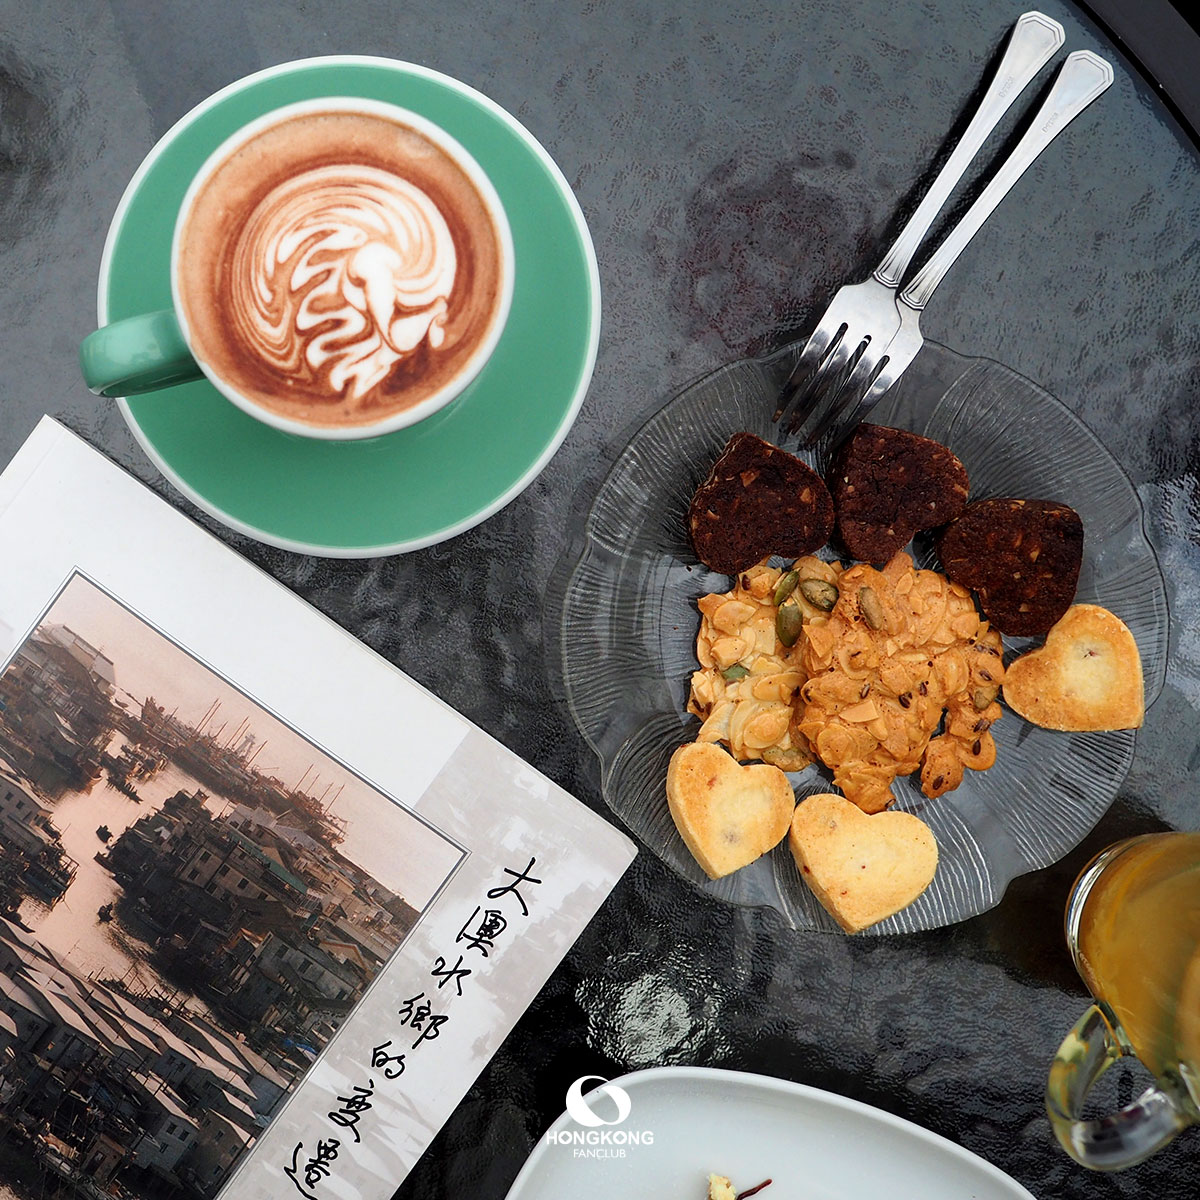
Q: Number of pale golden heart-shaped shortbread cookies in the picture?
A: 3